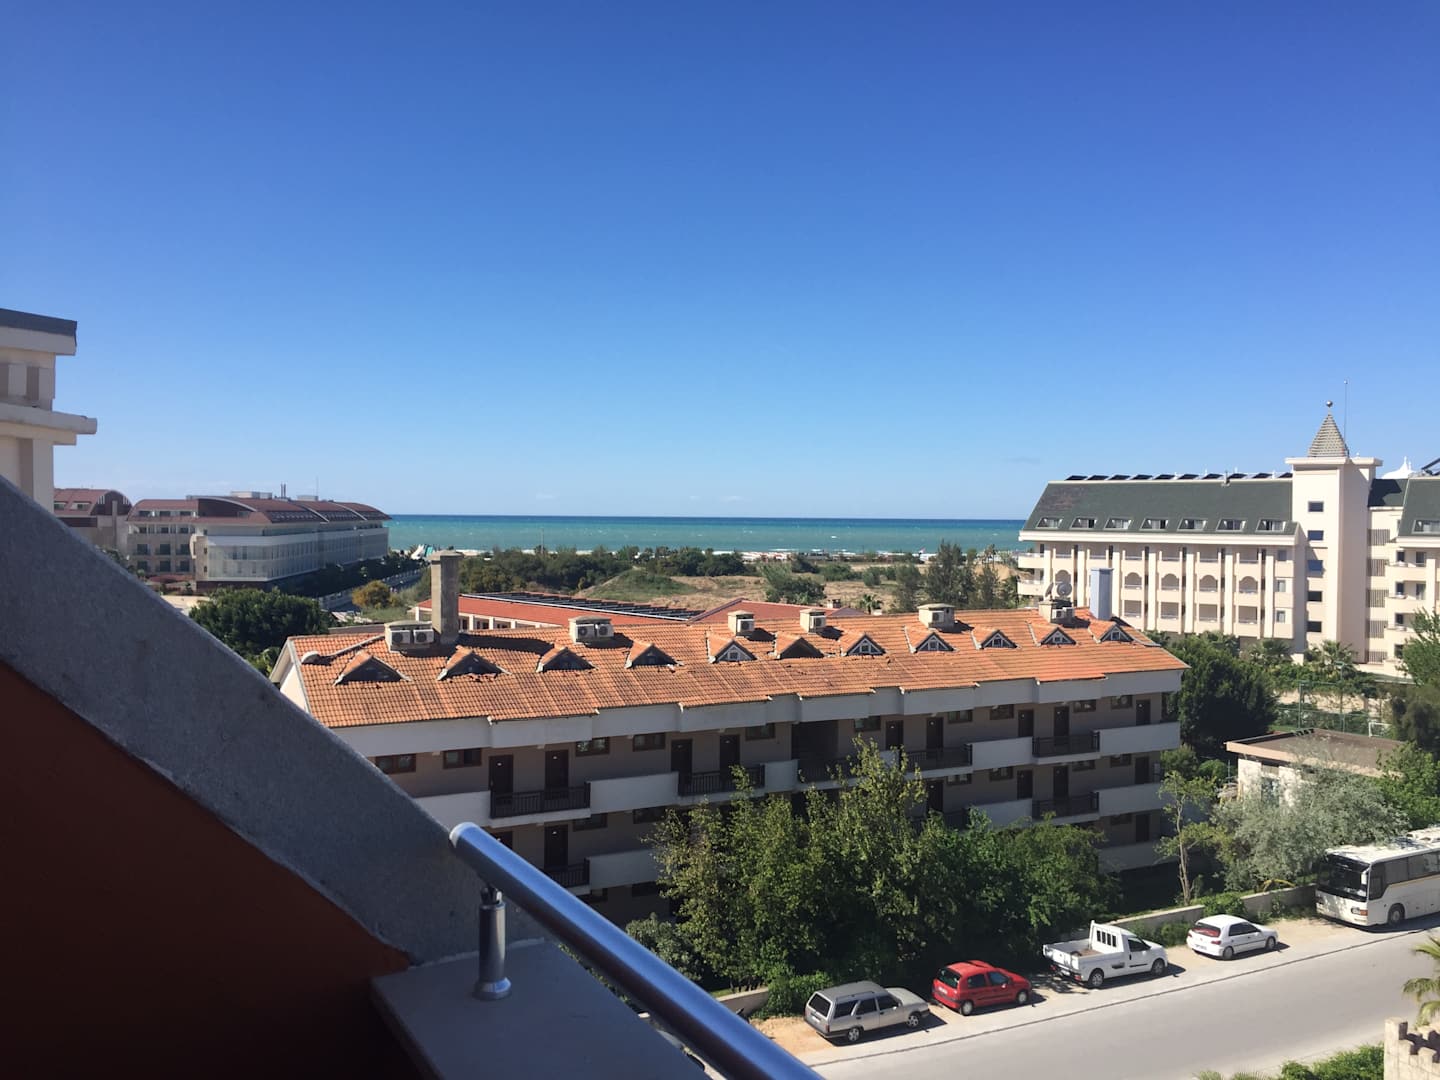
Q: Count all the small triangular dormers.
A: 11